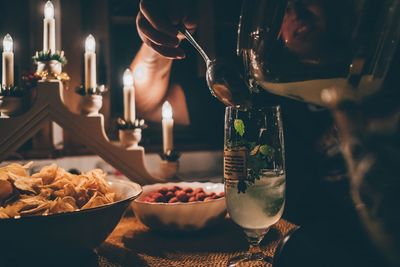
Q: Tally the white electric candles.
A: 5